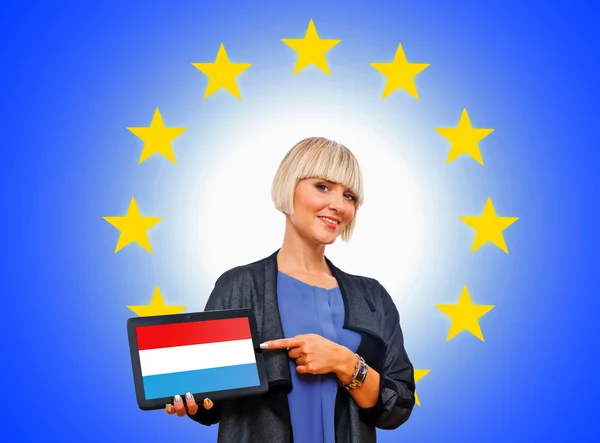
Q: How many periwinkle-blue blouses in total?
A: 1